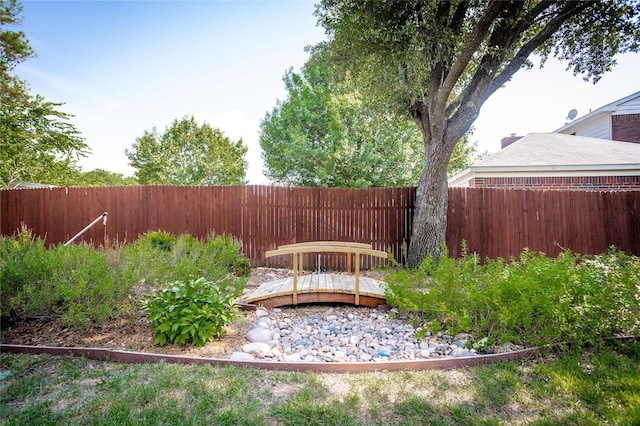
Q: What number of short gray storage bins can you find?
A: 0